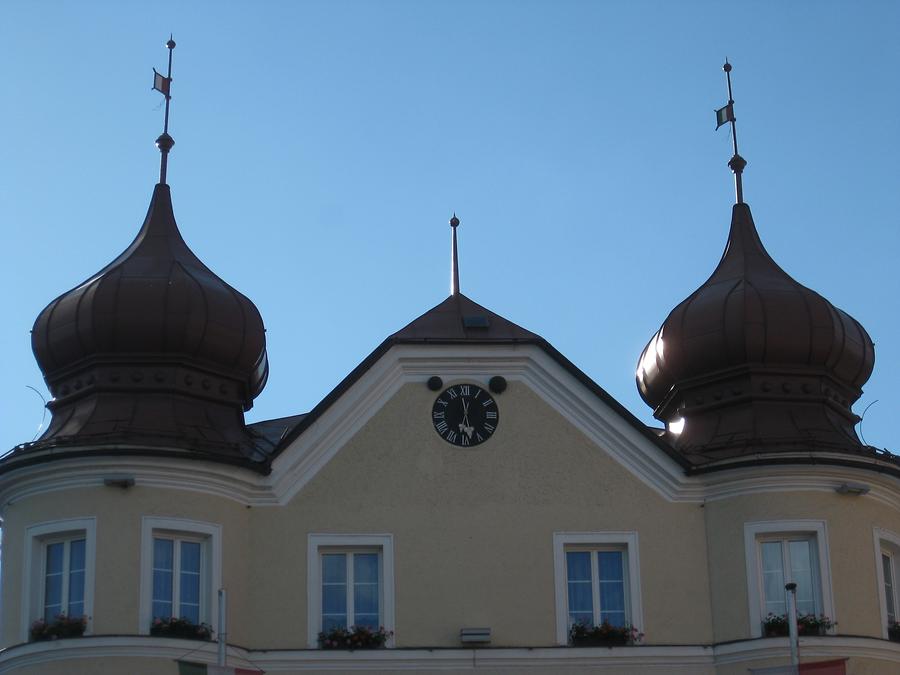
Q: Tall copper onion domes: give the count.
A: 2